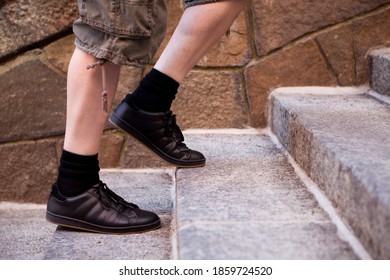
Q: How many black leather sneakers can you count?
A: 2